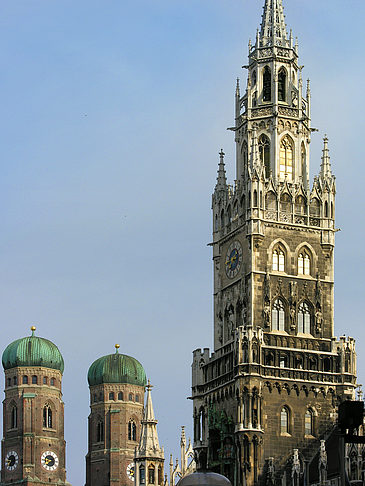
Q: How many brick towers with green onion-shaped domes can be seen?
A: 2